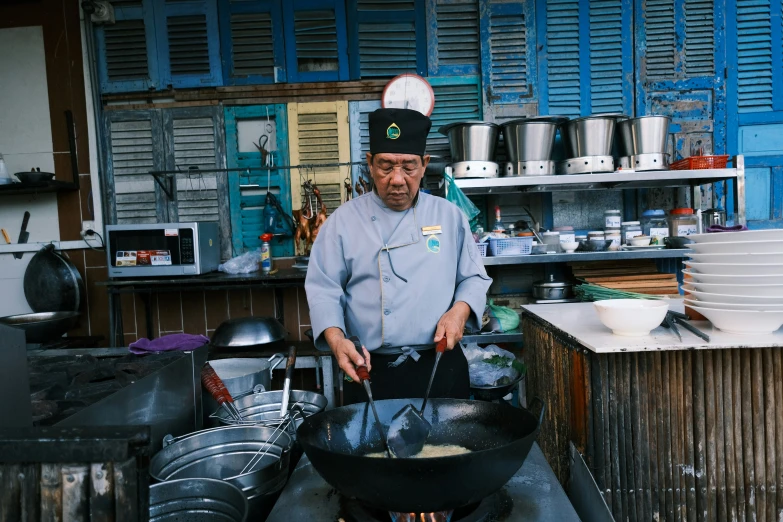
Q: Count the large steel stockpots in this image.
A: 4